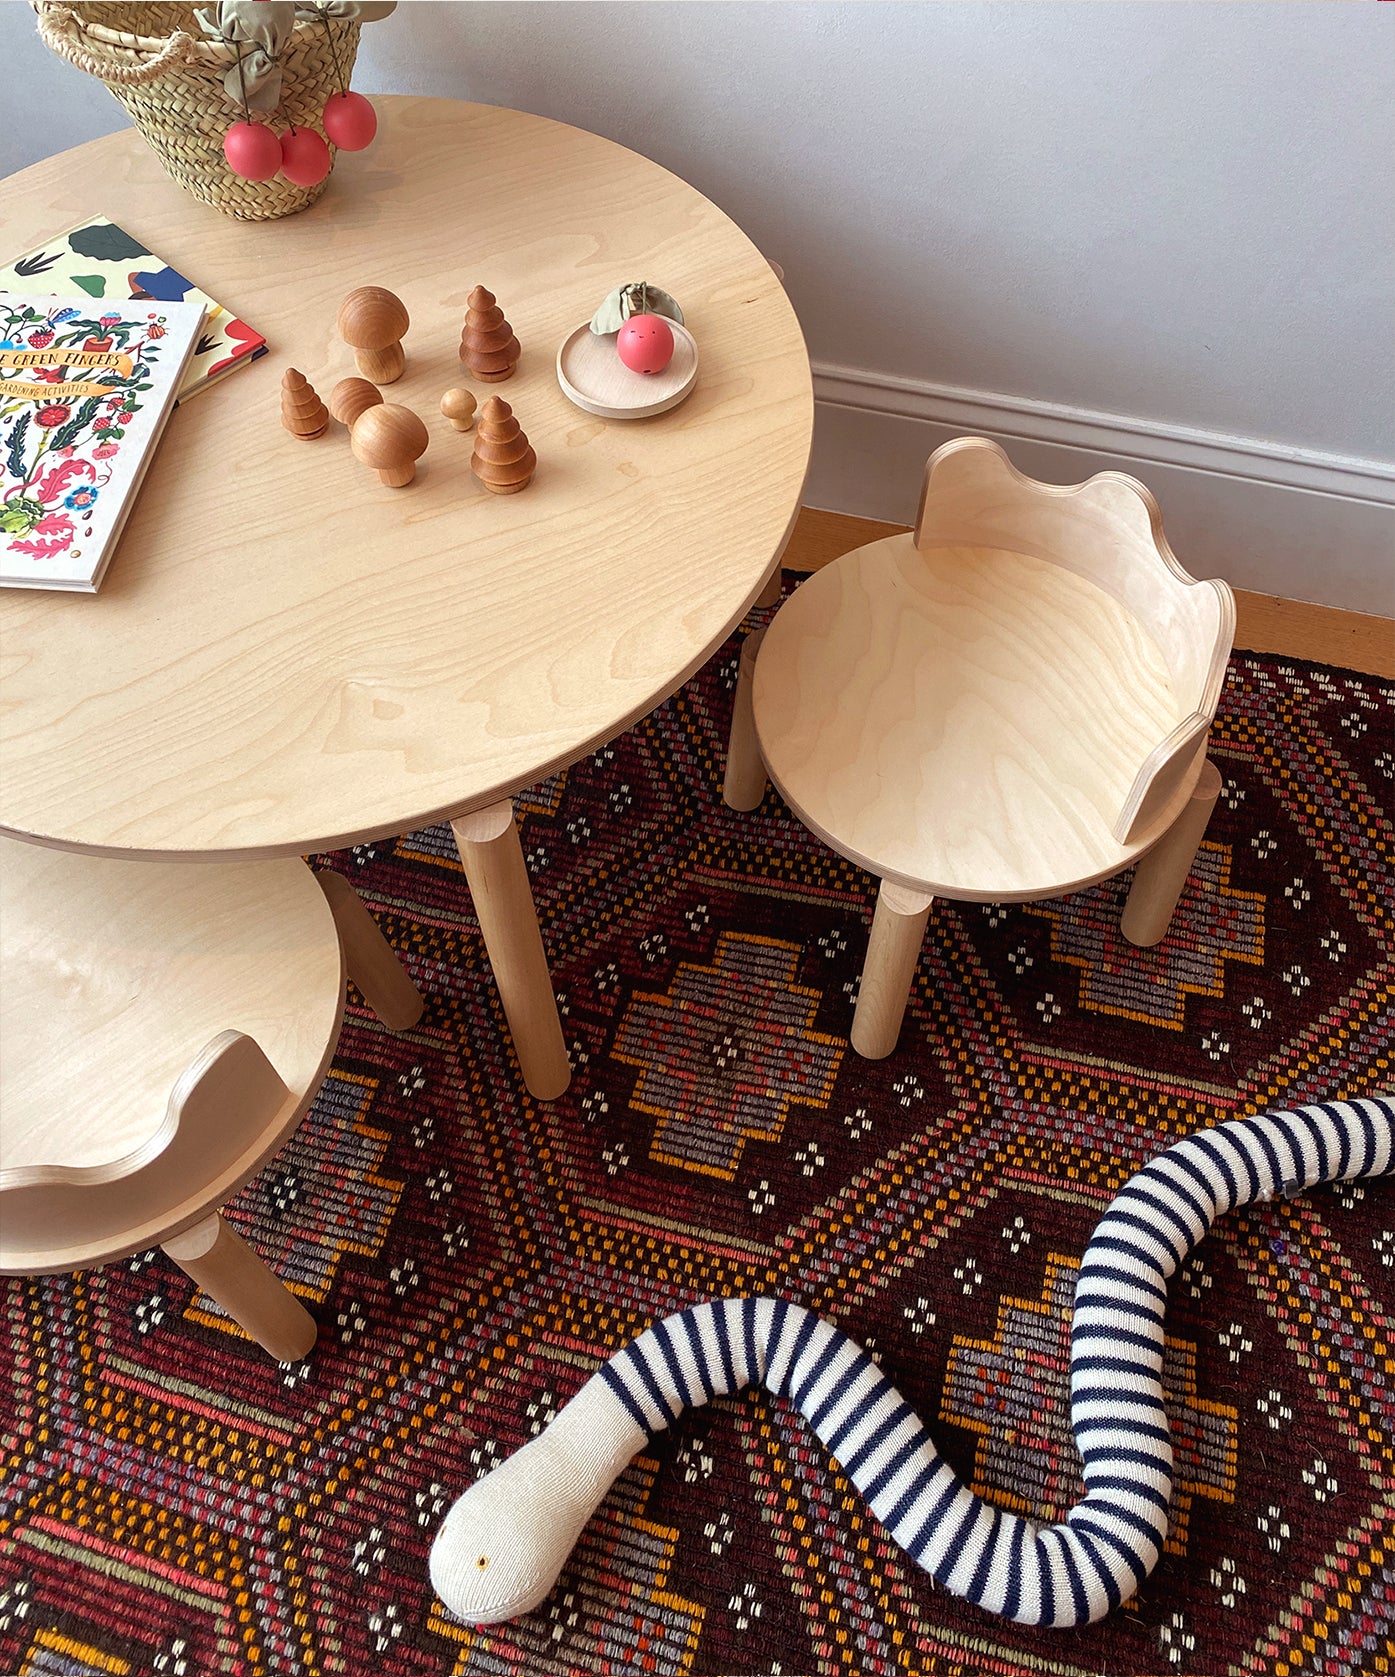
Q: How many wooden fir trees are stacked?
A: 3